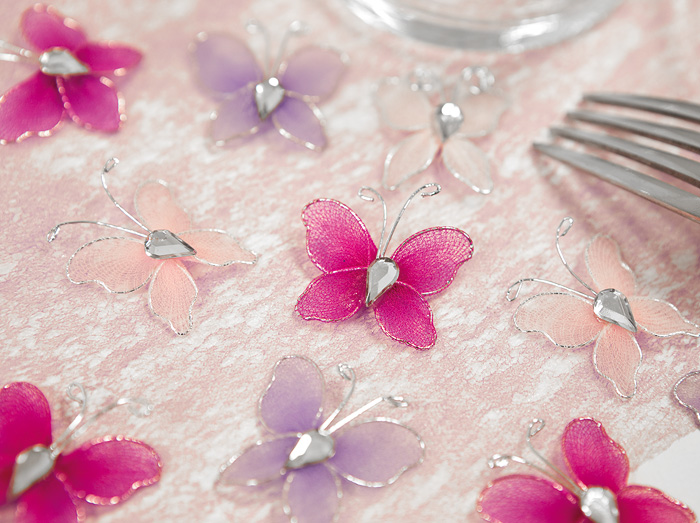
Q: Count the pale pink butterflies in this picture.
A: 3